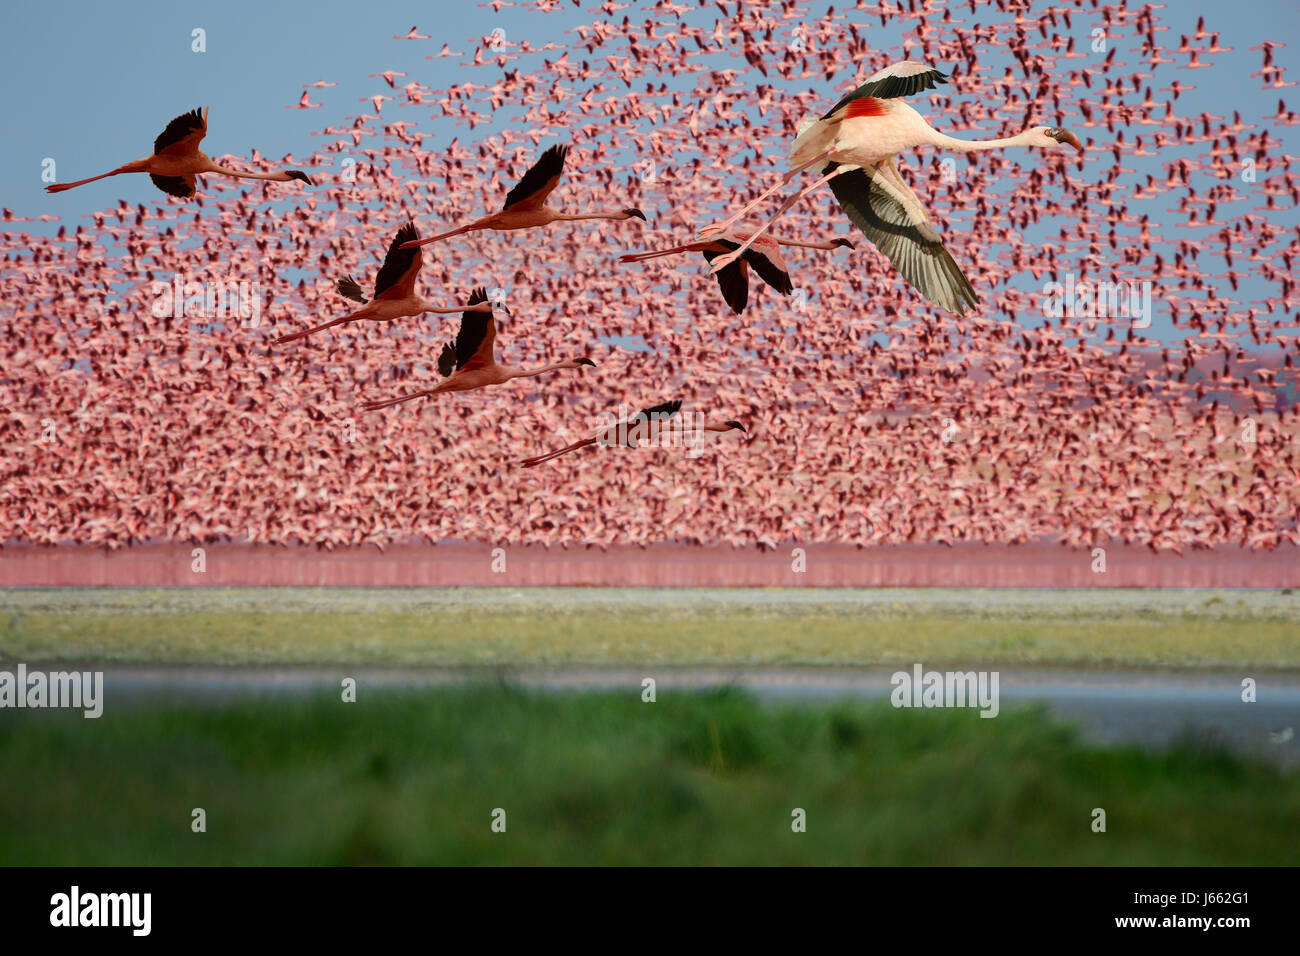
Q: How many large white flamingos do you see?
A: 1